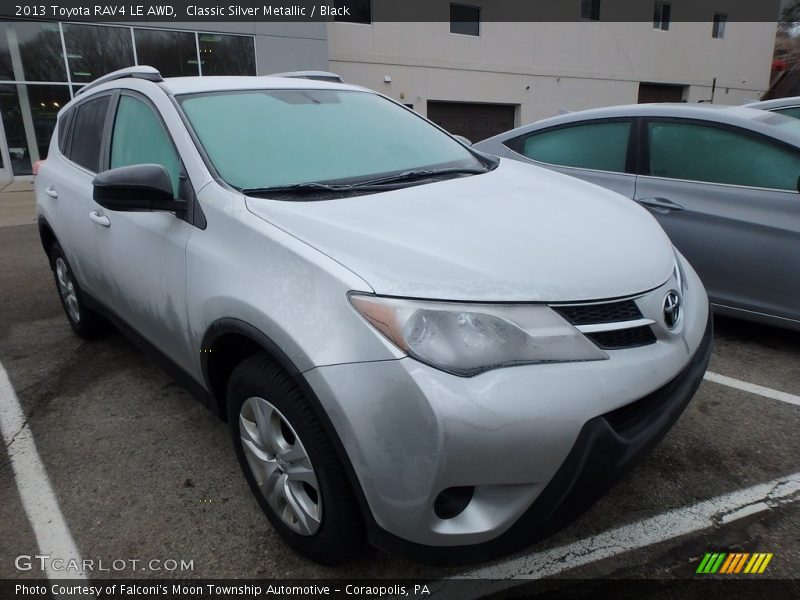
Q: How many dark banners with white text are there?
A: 2